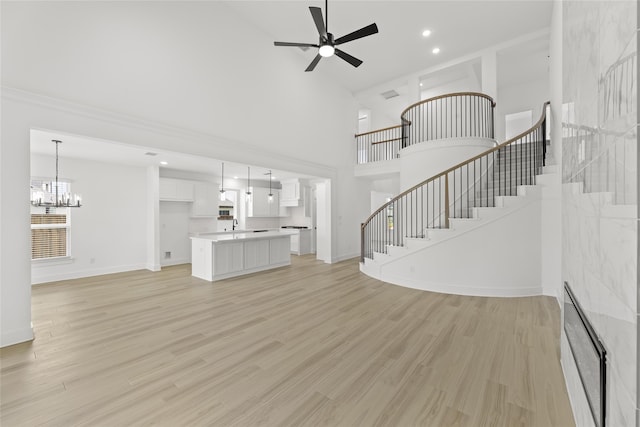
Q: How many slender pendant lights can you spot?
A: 3